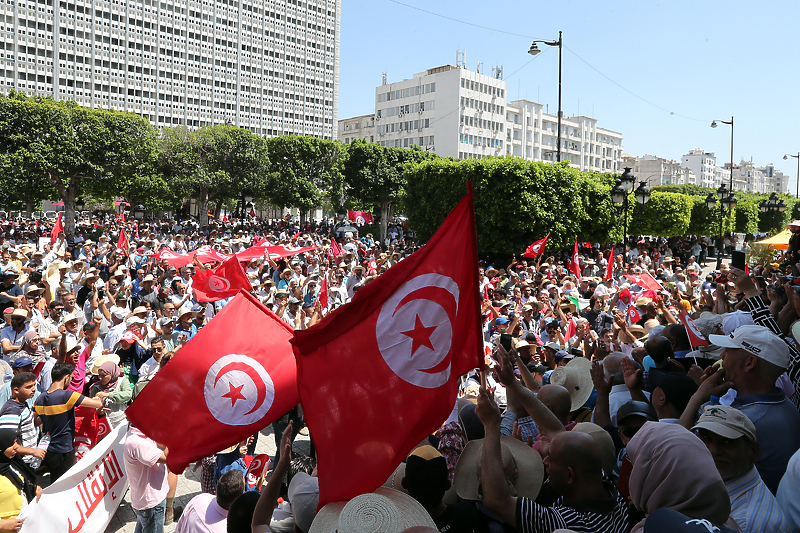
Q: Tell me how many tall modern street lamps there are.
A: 3